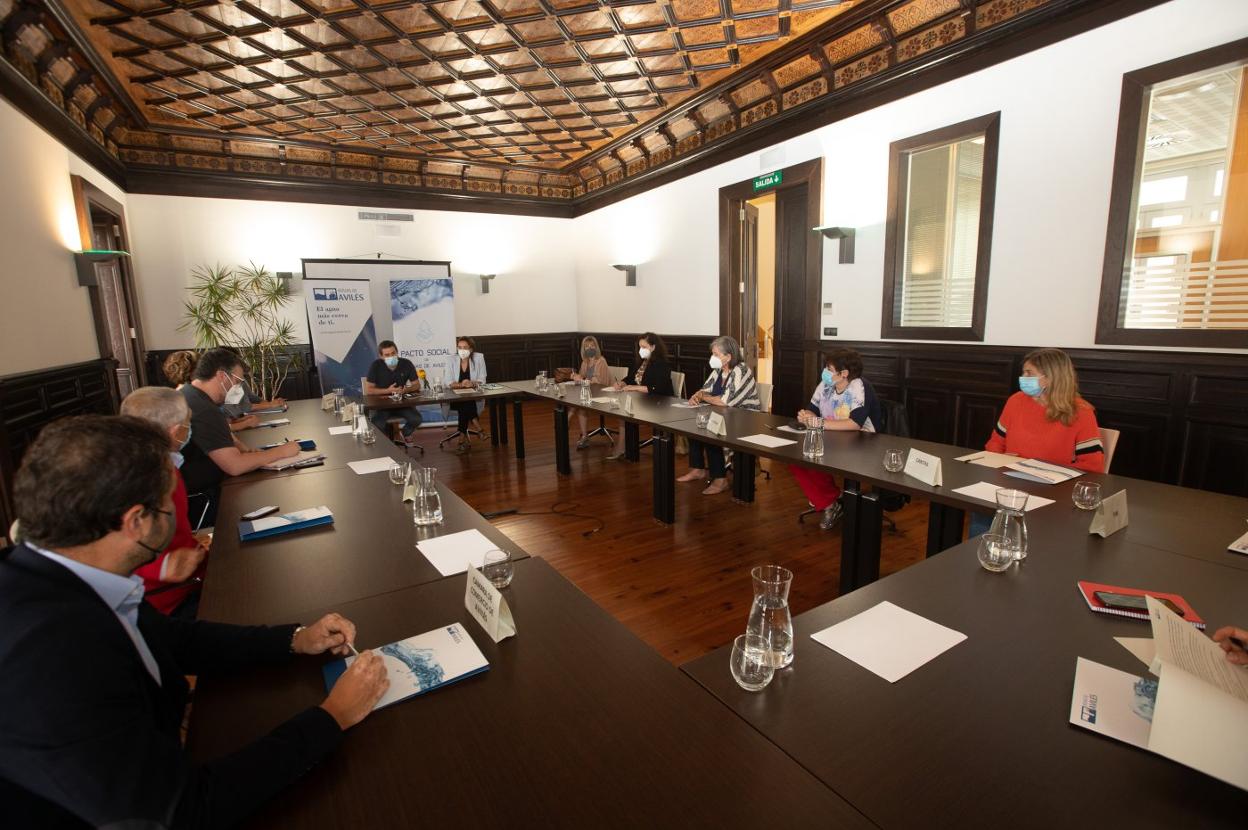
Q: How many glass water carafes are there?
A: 9